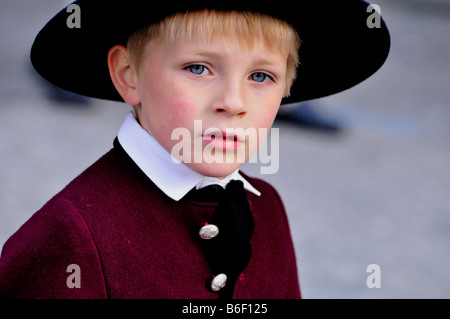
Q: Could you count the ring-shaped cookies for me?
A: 0